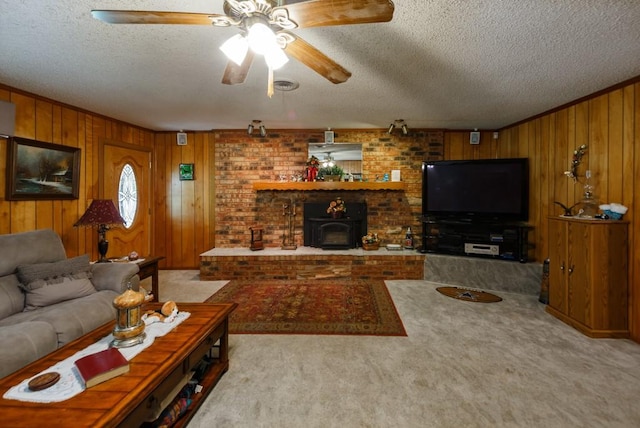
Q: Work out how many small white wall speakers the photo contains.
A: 3